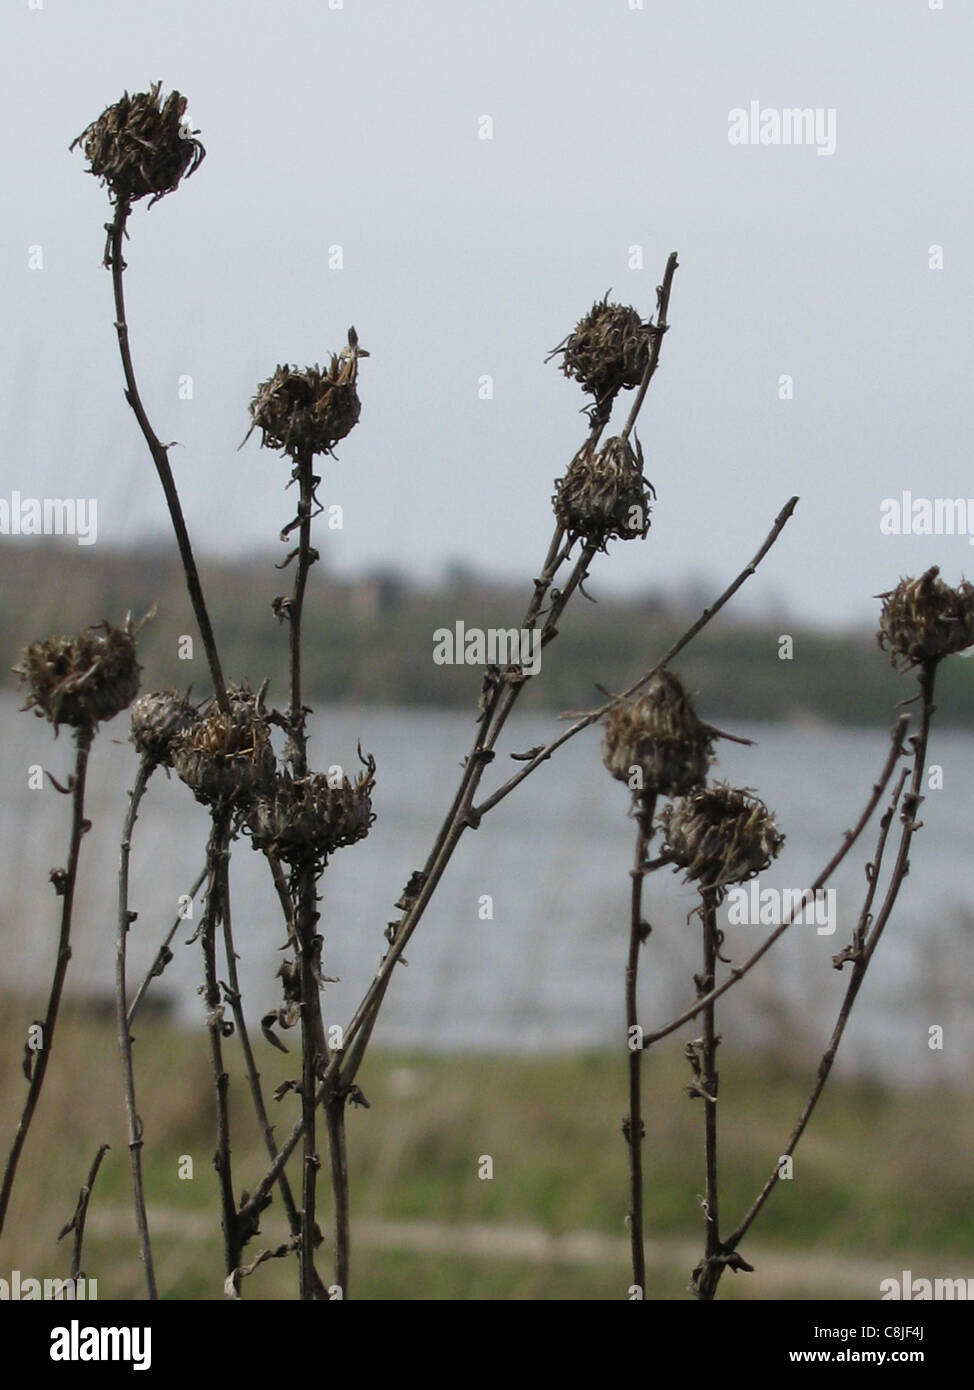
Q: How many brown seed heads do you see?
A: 11